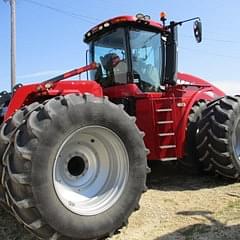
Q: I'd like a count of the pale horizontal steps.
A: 5